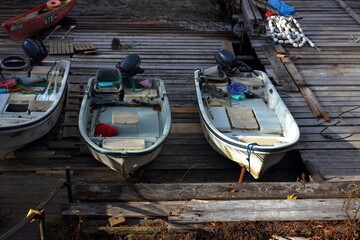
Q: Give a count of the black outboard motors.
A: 3